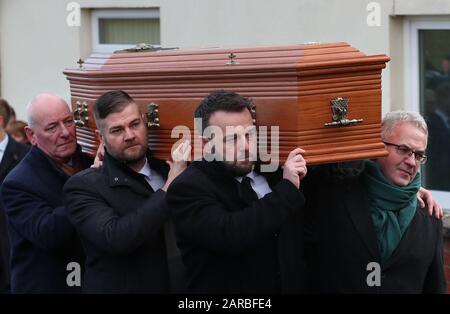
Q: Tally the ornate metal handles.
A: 4